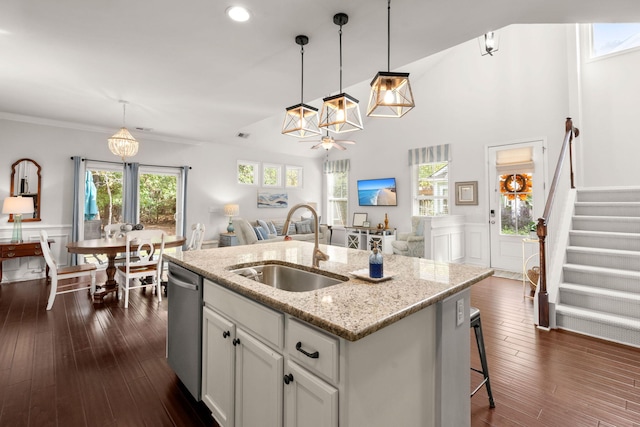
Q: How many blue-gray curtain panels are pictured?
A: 3